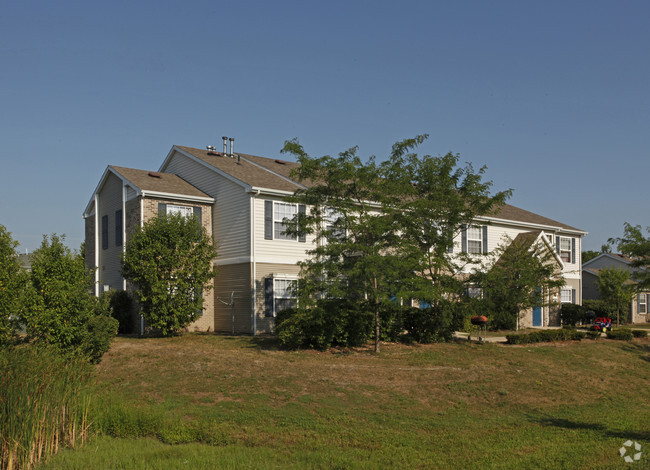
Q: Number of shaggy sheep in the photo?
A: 0